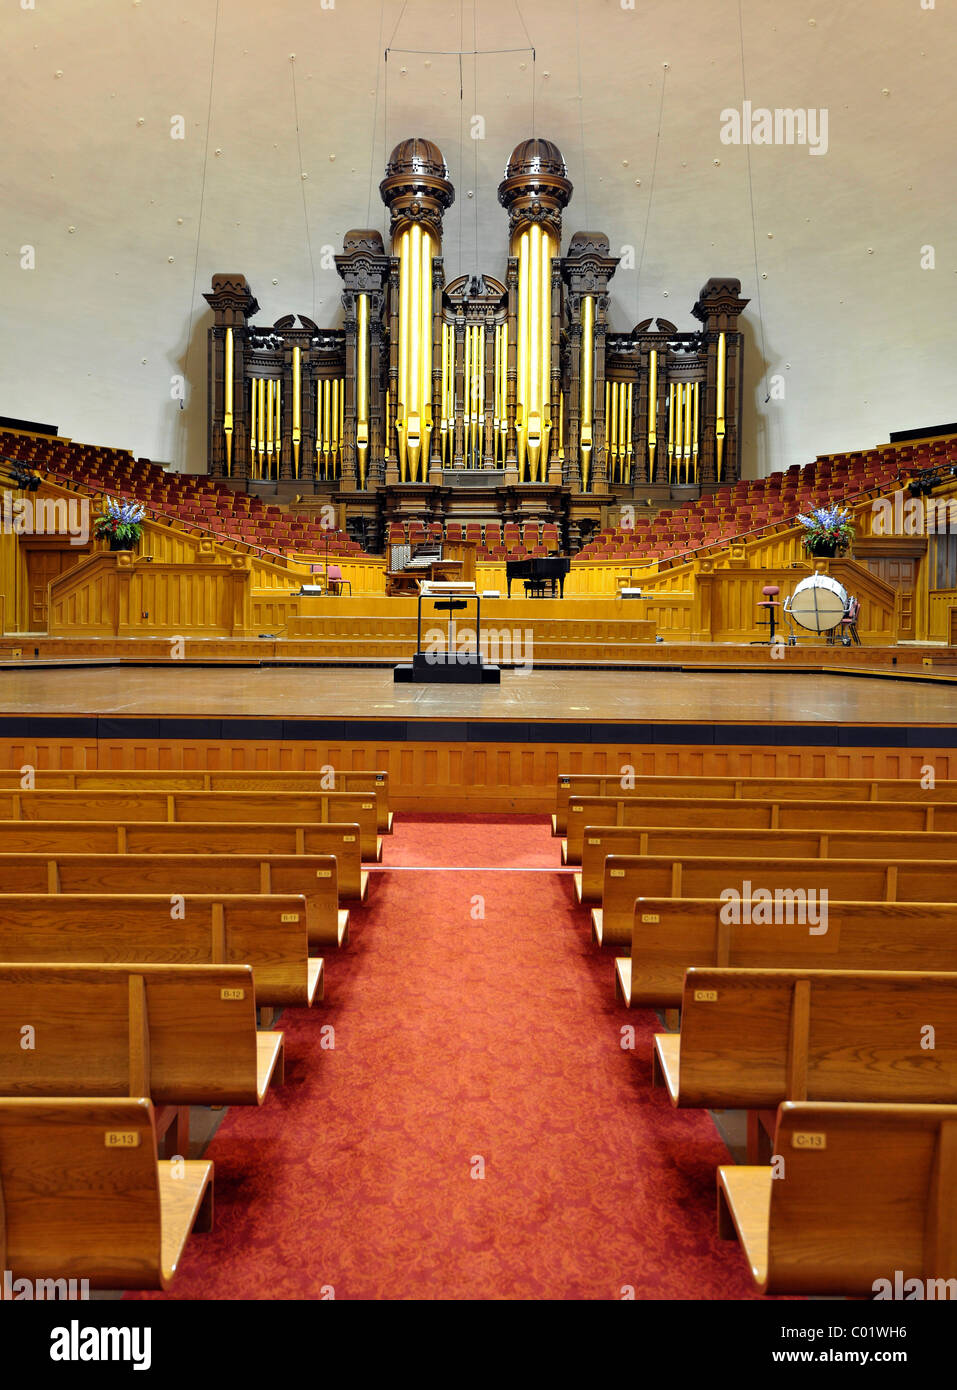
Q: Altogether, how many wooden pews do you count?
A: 14